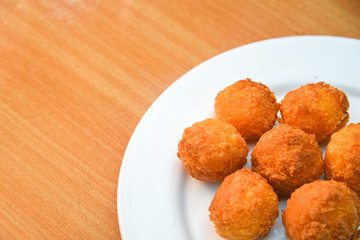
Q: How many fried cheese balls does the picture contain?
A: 7